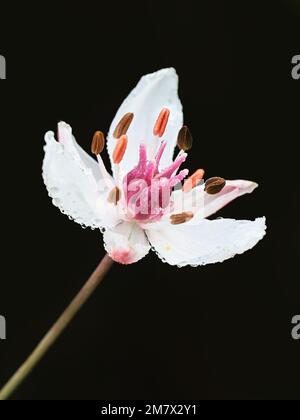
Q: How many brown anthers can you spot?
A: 6